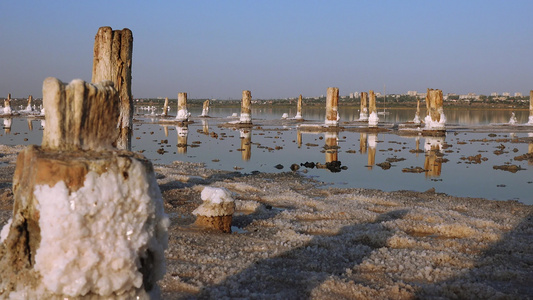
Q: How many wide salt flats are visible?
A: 1